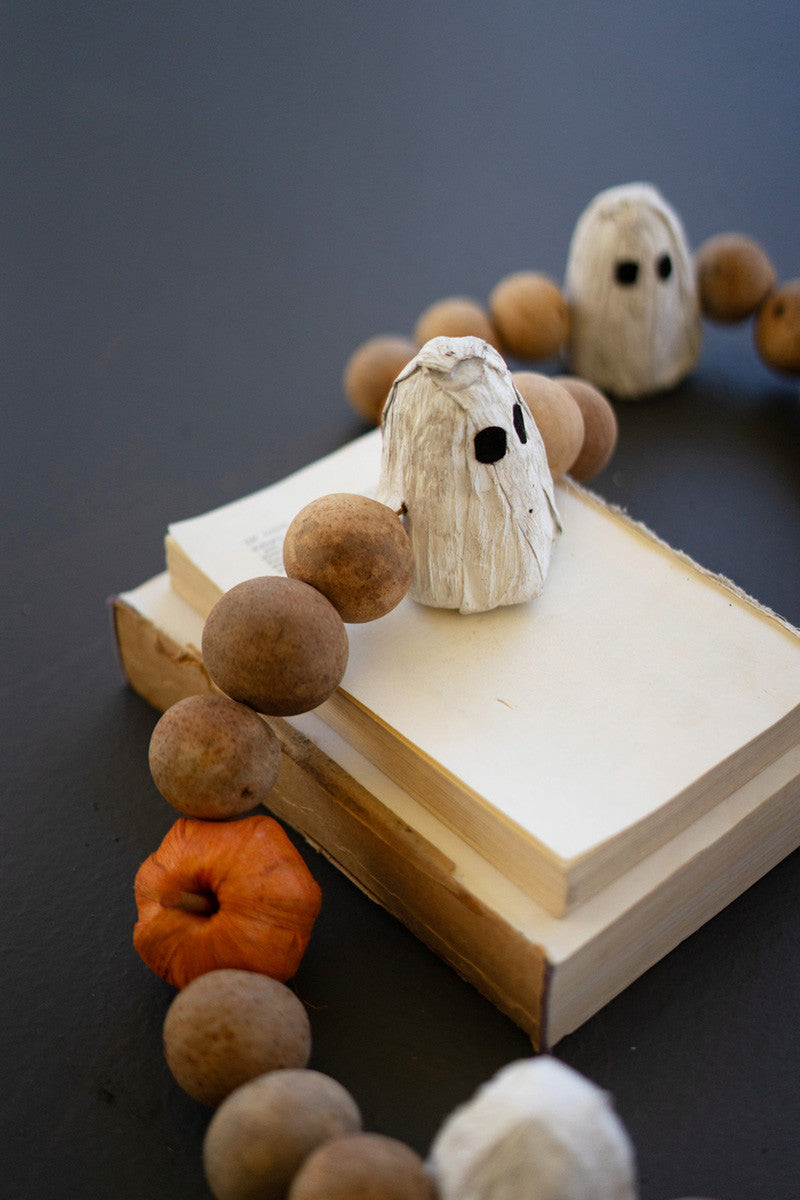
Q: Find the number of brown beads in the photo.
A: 13